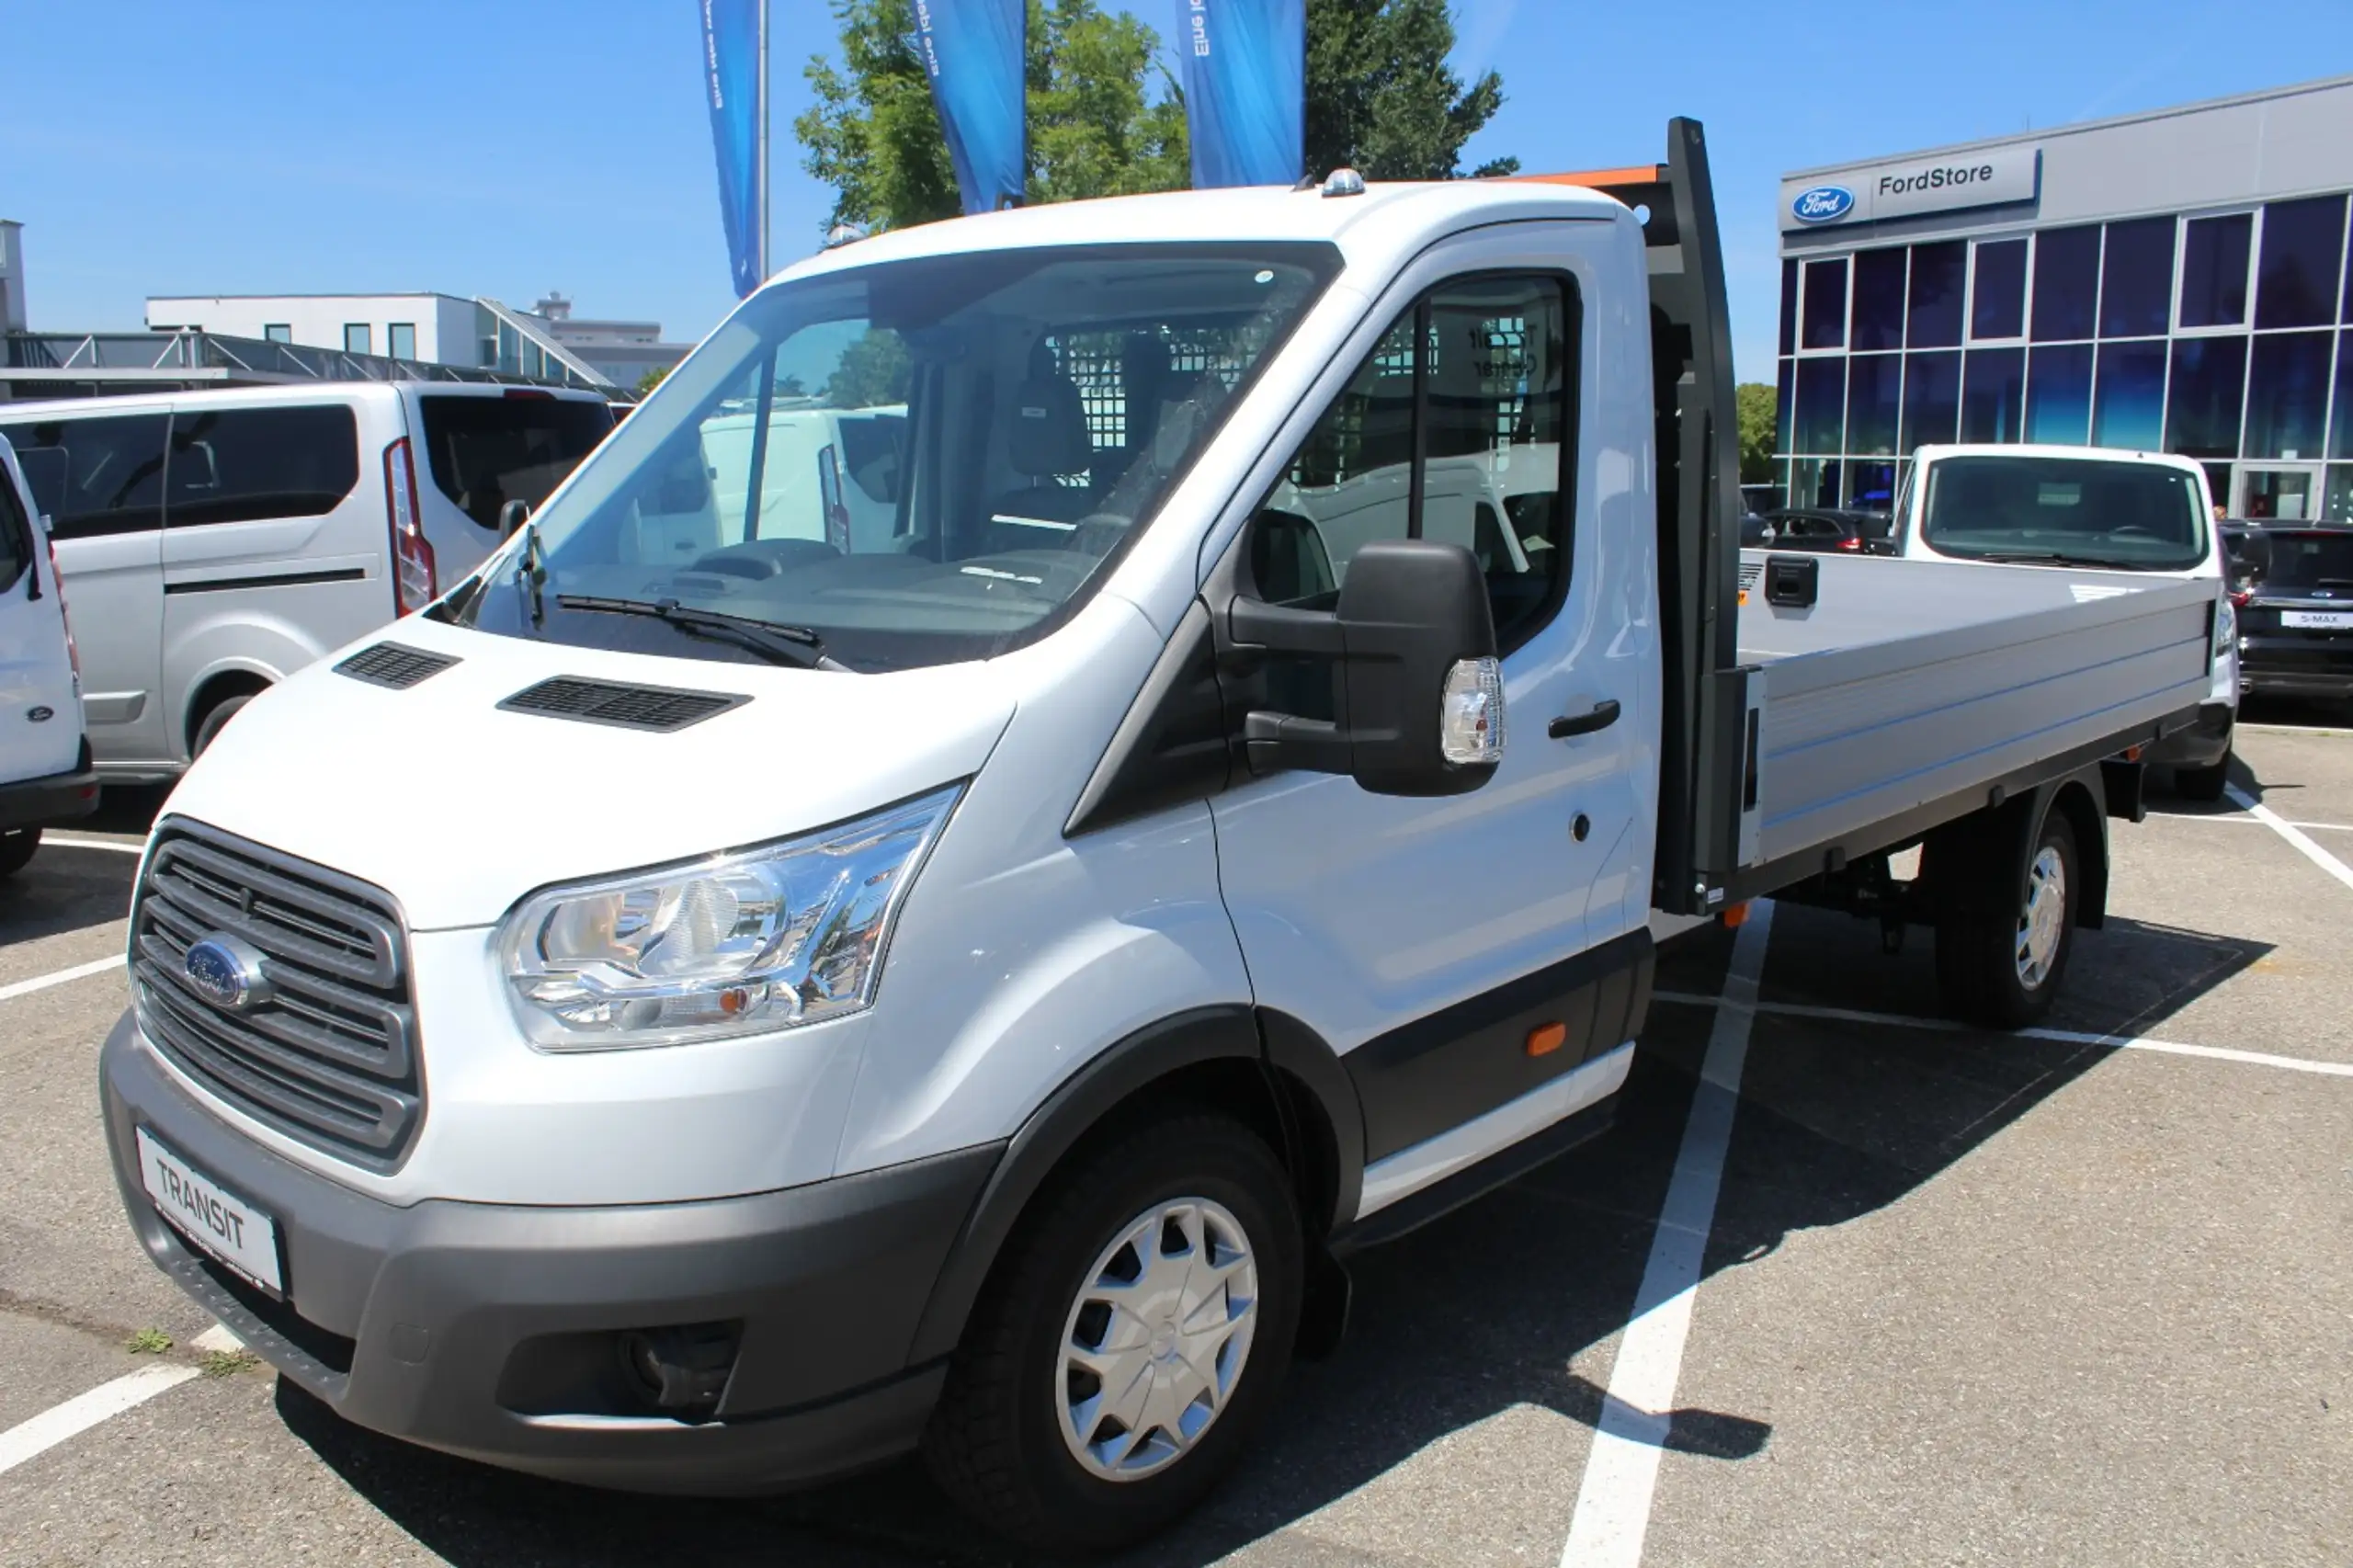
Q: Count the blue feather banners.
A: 3